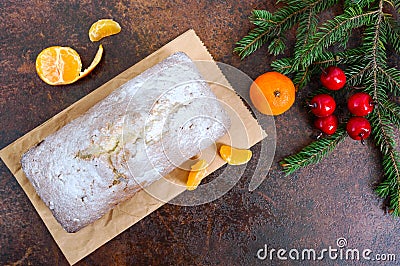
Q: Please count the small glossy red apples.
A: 5